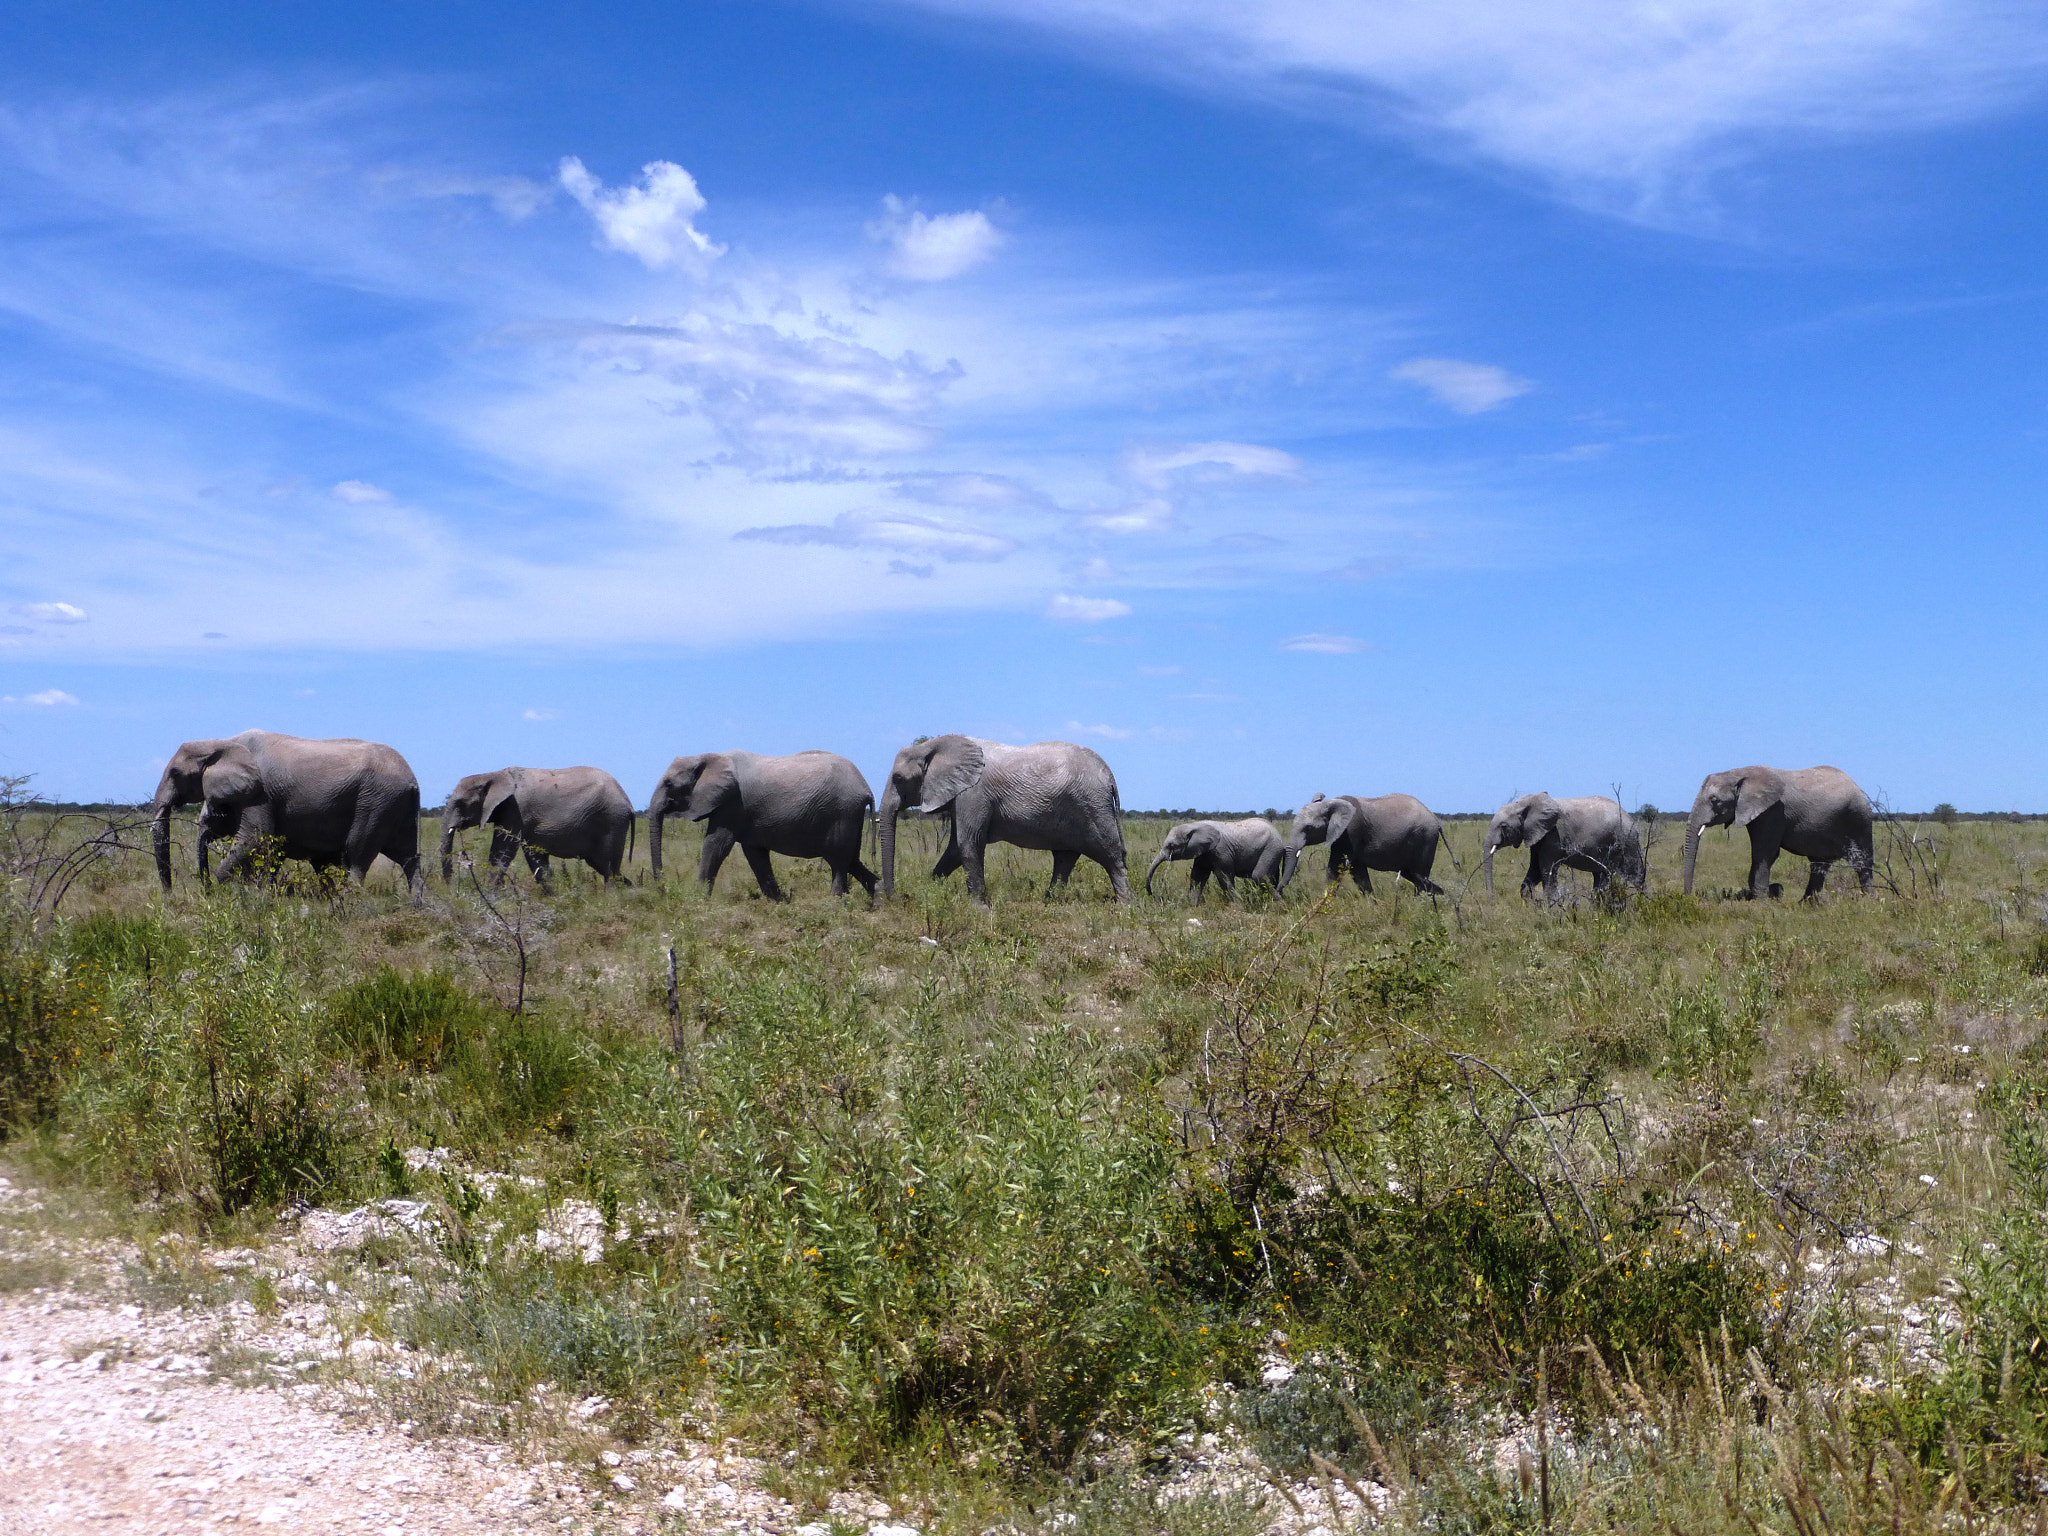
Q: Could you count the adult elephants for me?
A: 7